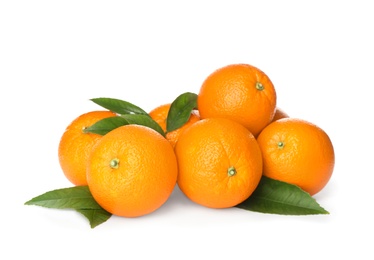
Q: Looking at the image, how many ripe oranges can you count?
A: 7